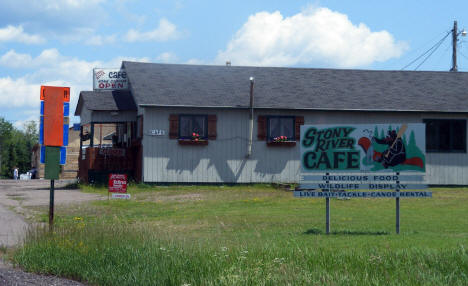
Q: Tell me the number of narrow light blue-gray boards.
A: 3